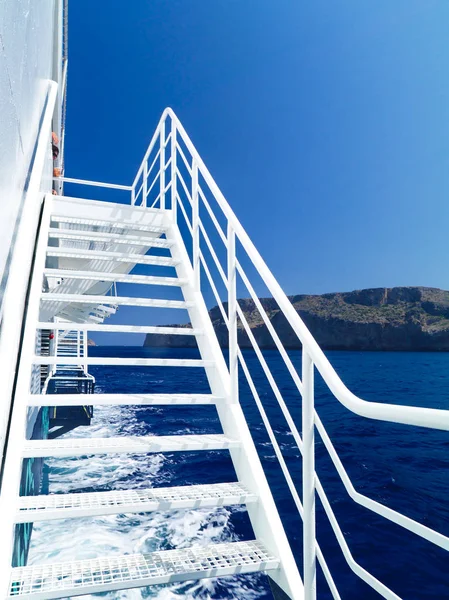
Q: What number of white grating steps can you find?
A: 11